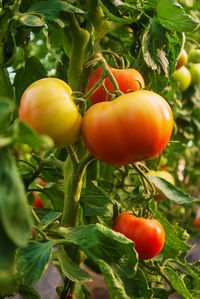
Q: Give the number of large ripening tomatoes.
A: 4